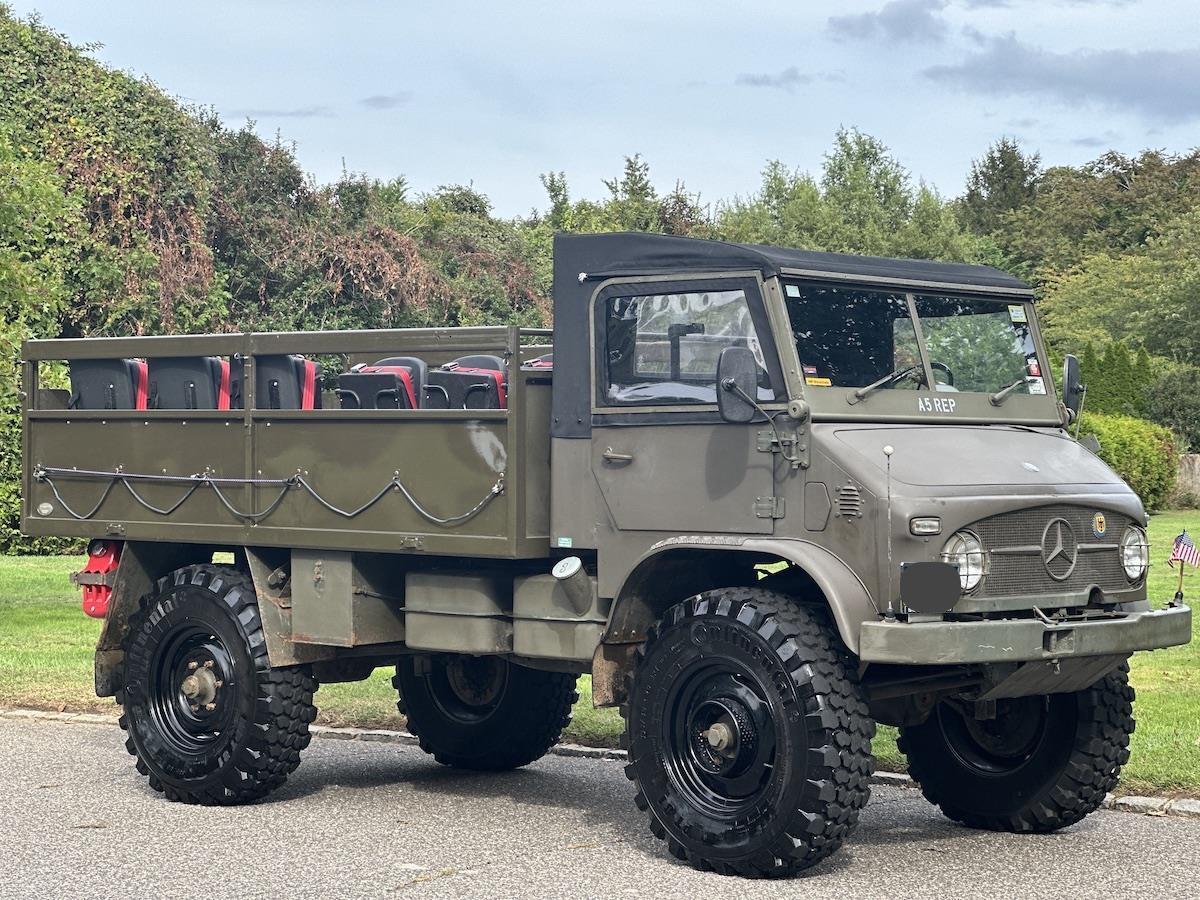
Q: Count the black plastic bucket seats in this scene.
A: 6